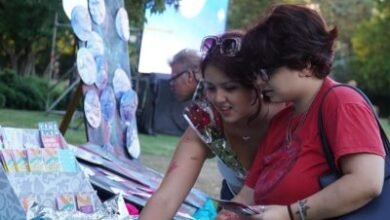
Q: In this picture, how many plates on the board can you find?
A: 12